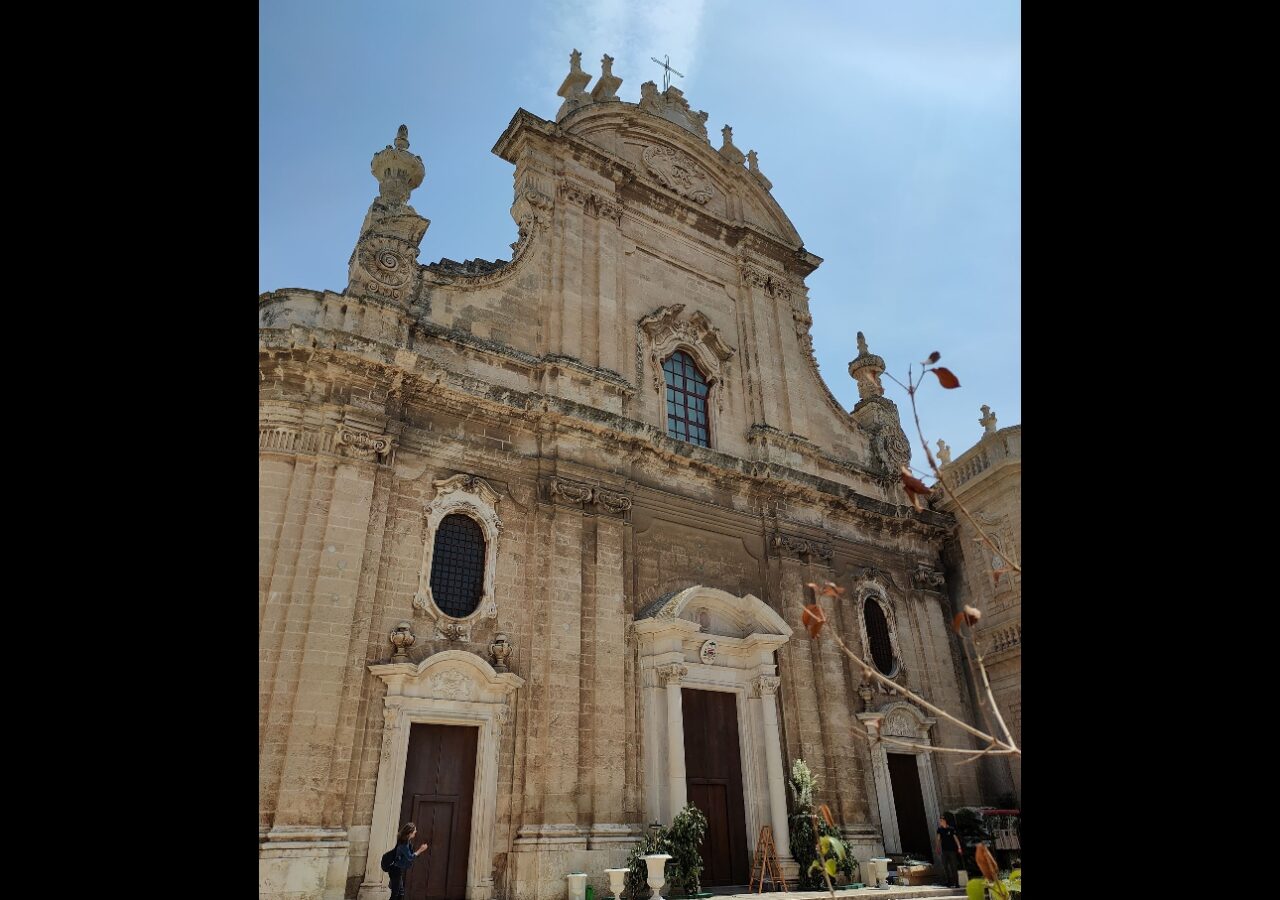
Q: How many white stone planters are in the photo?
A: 4